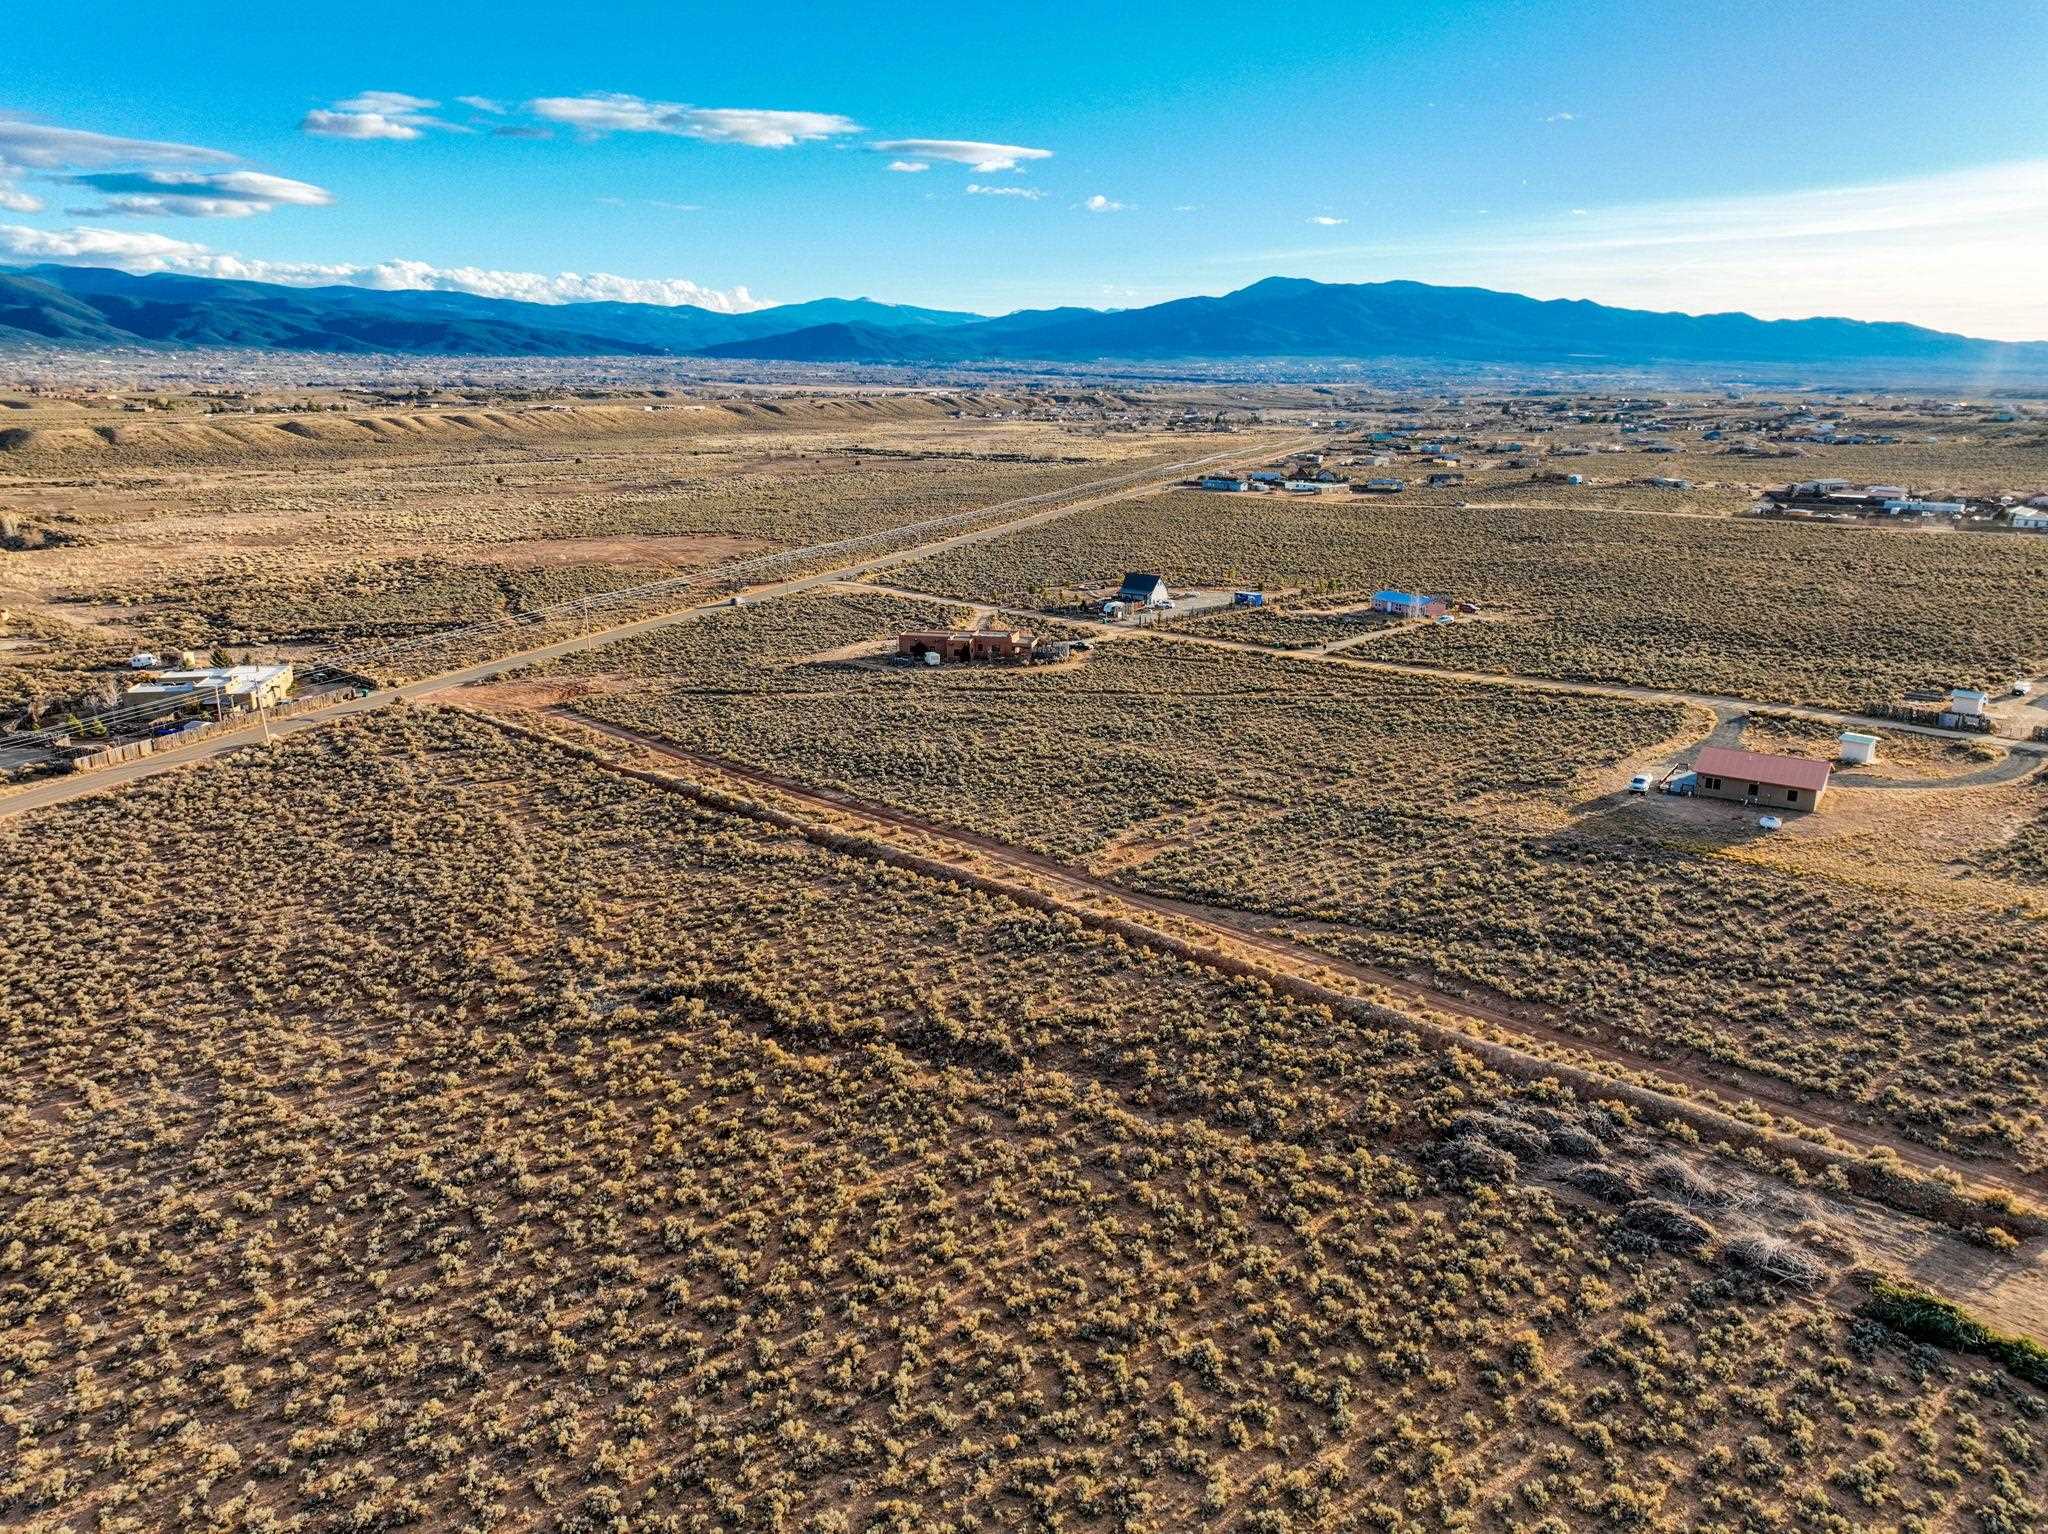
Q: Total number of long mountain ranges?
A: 1